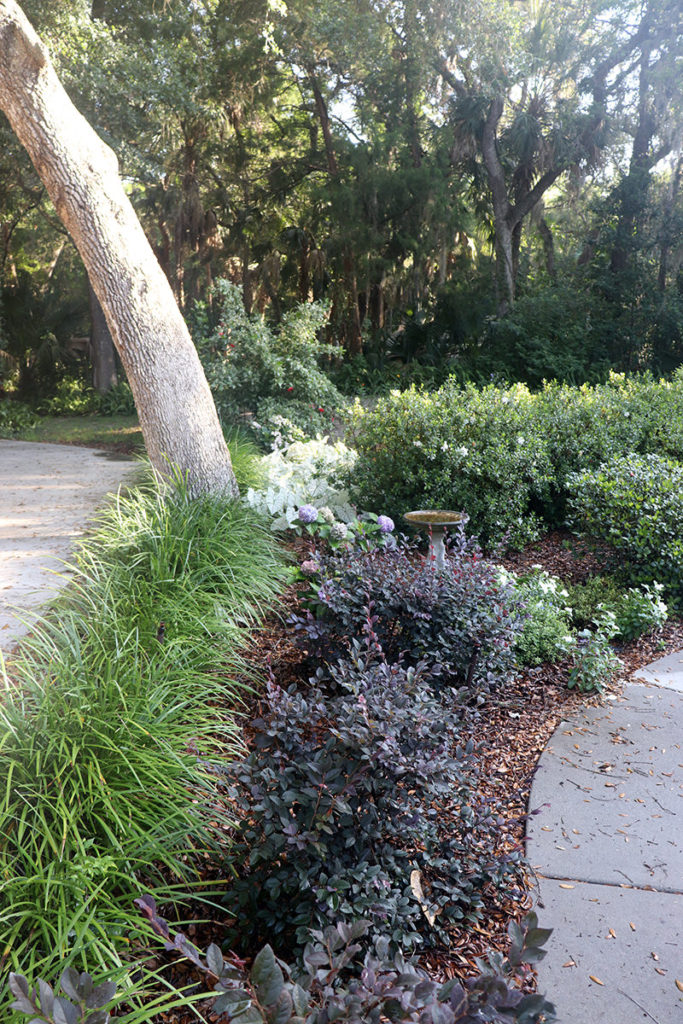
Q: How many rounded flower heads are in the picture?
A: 5